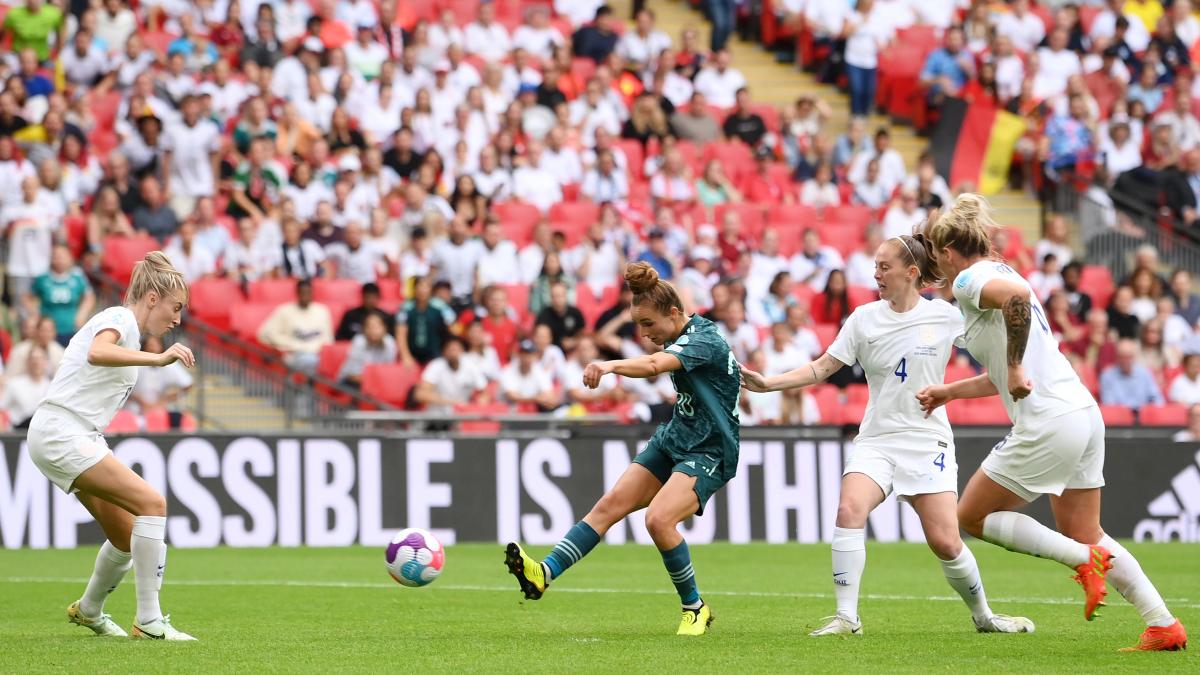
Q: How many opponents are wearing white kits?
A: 3